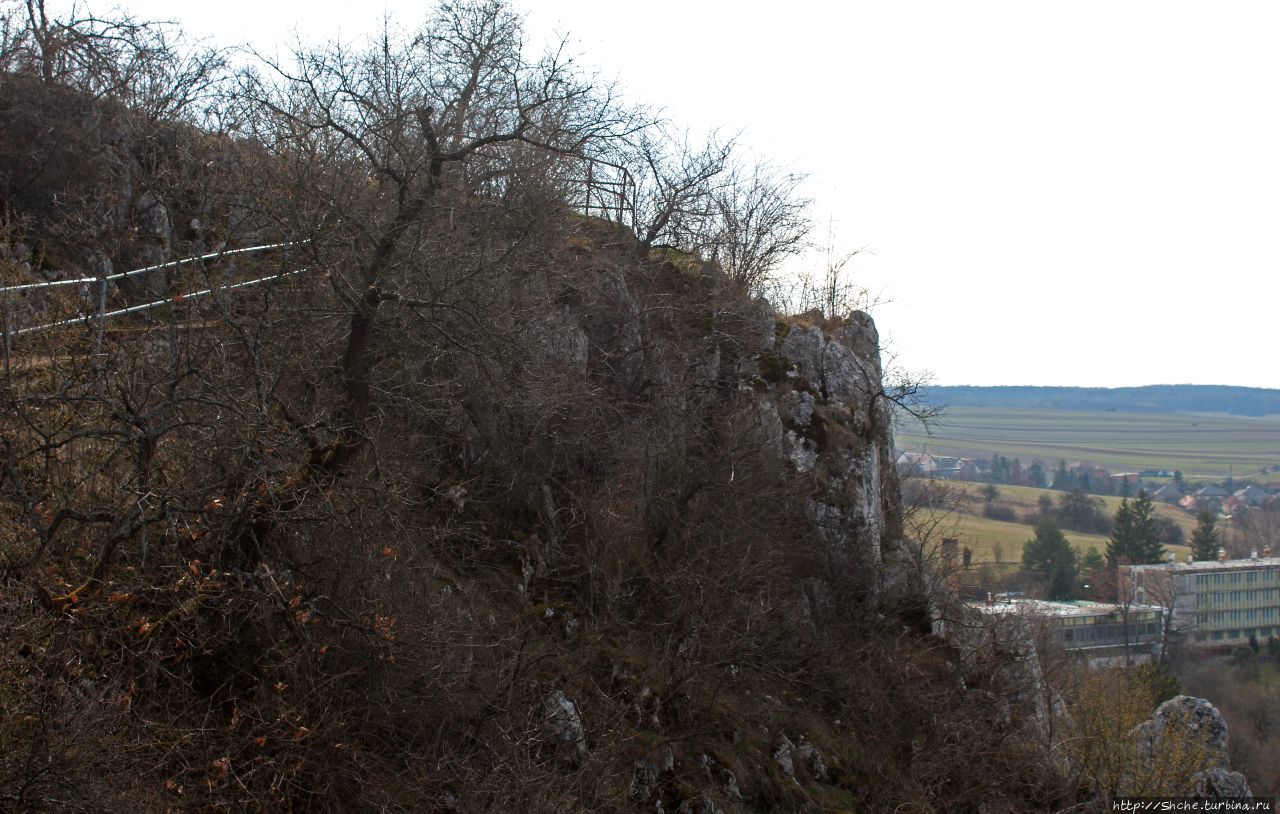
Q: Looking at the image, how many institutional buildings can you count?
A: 2